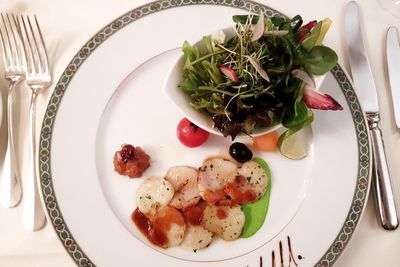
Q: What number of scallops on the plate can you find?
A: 7